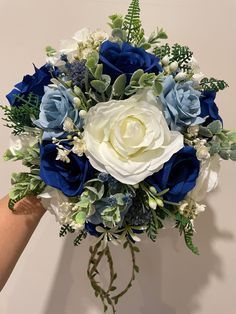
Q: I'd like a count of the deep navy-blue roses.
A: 5